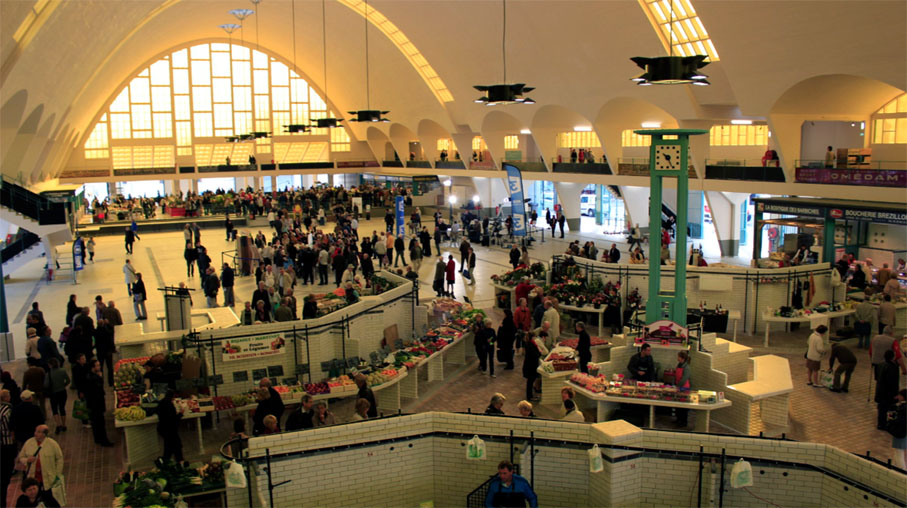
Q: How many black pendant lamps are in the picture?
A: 8